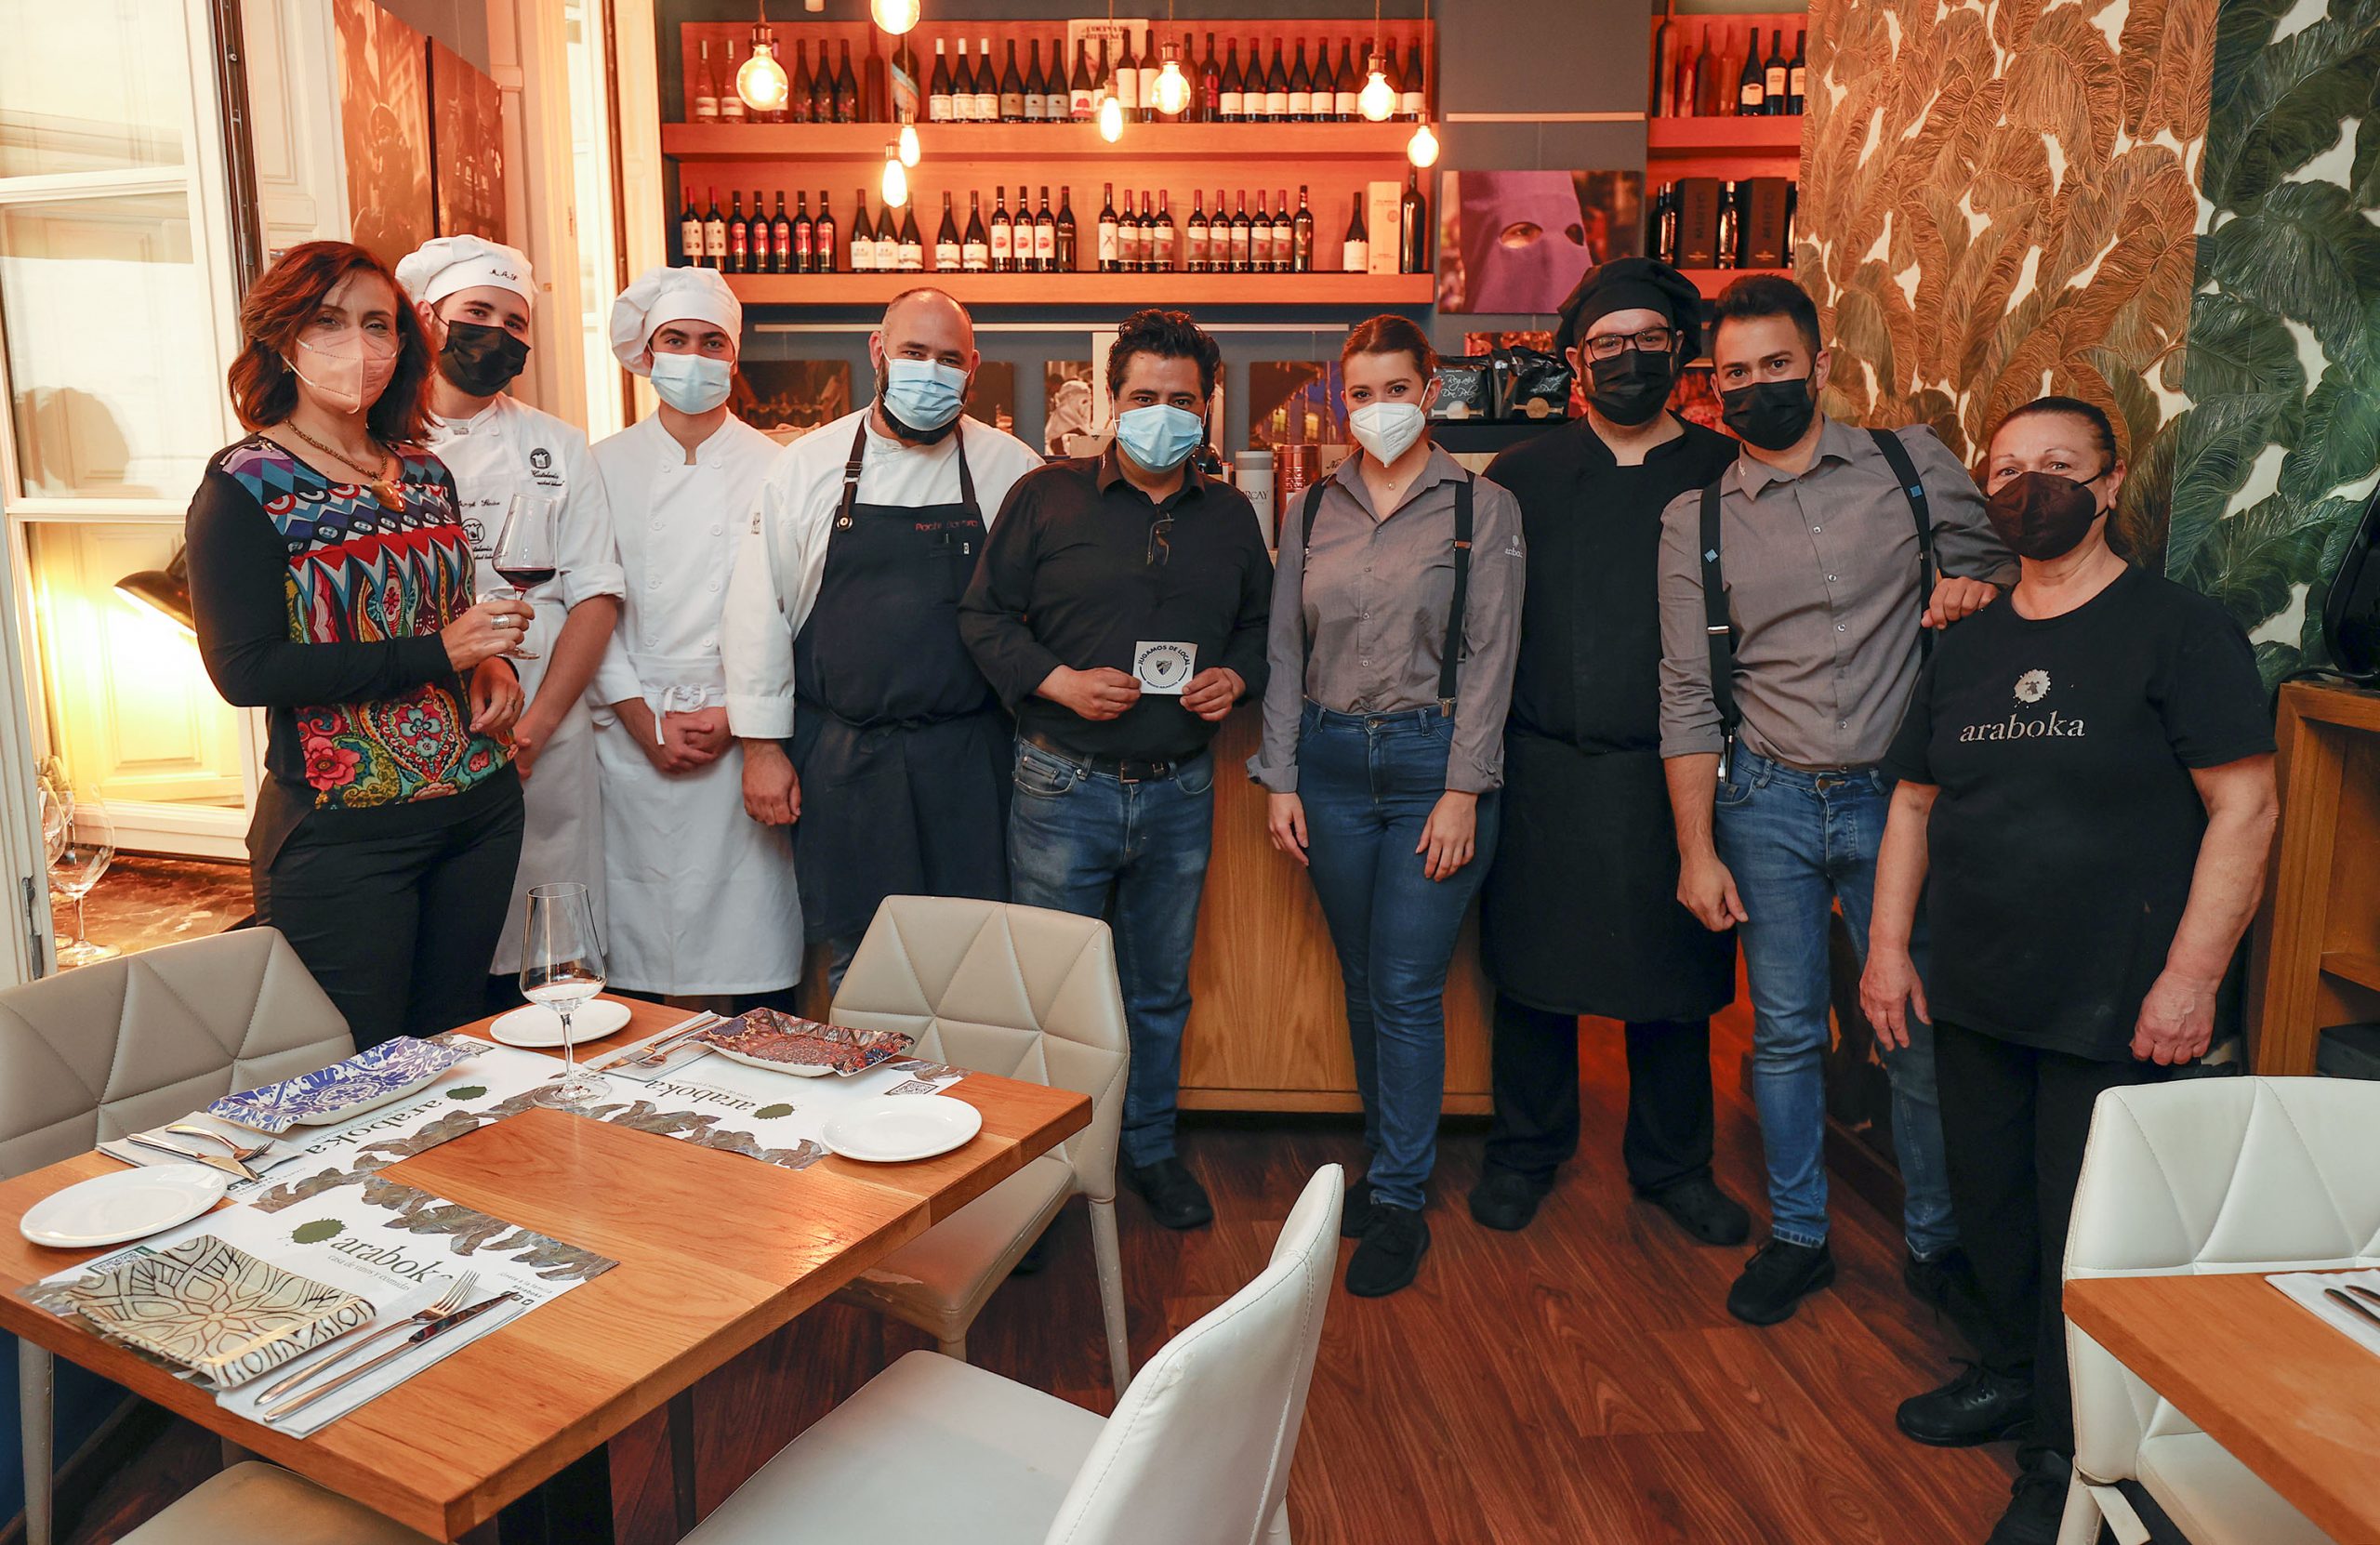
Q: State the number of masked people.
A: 9